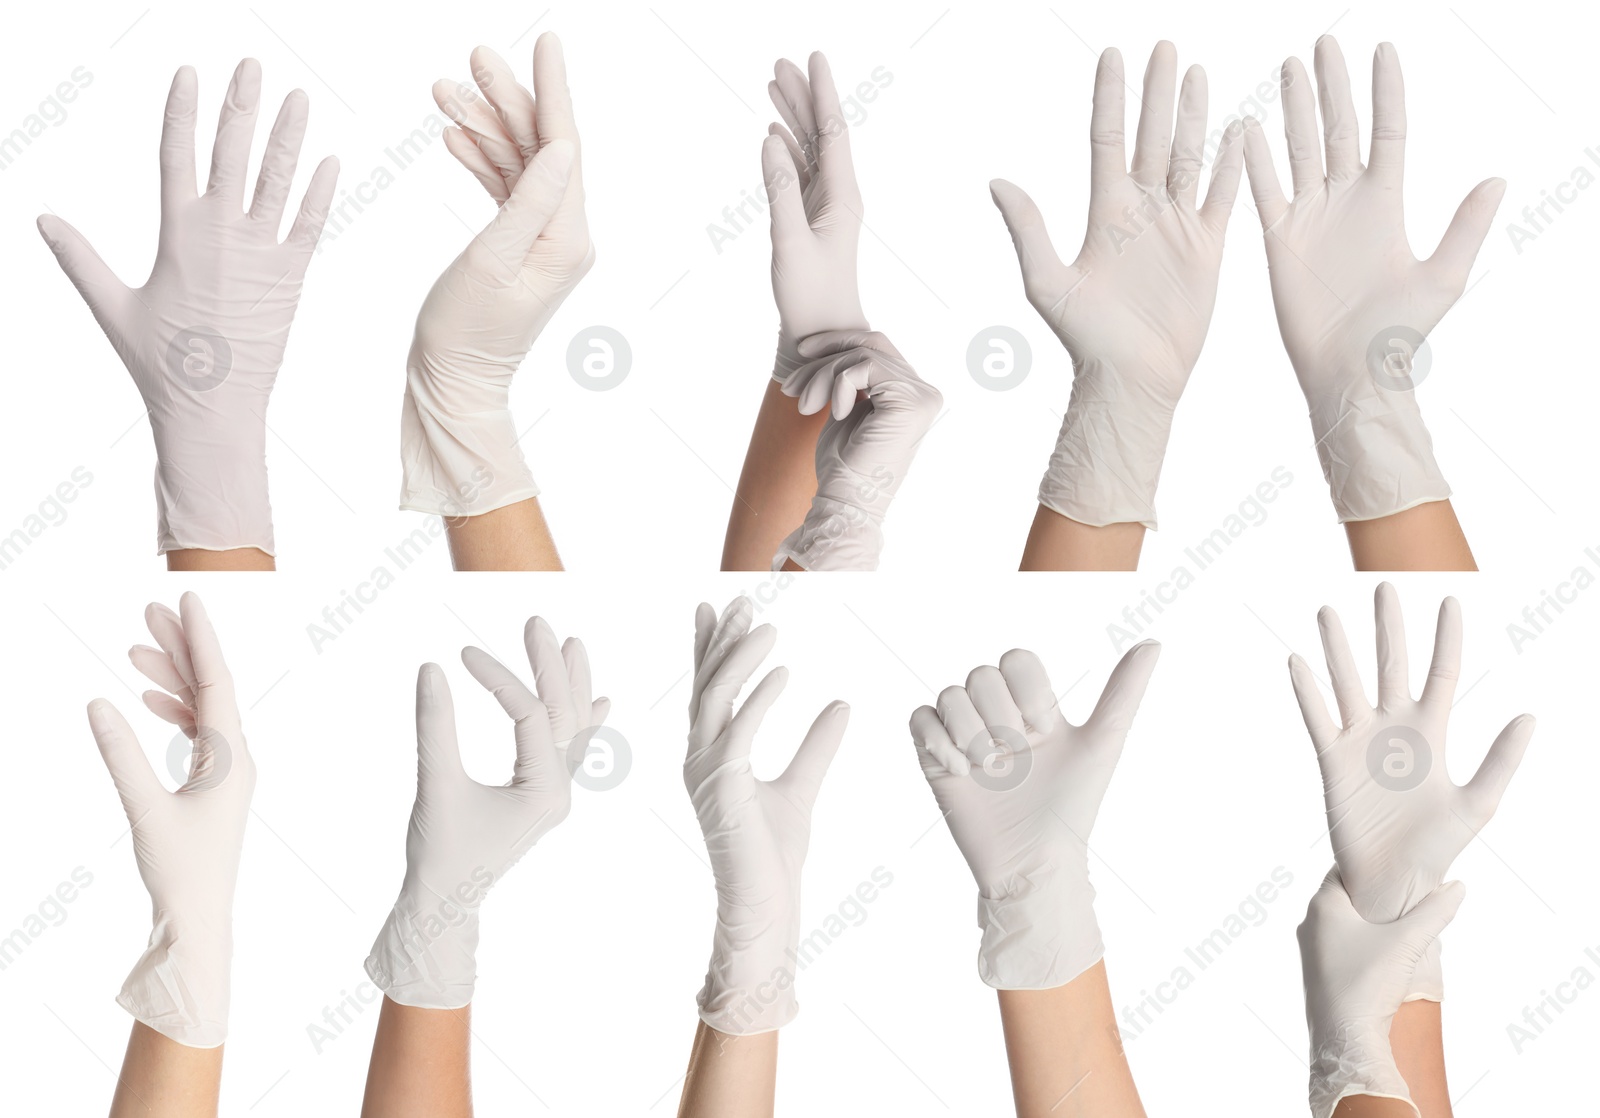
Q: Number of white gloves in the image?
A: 12